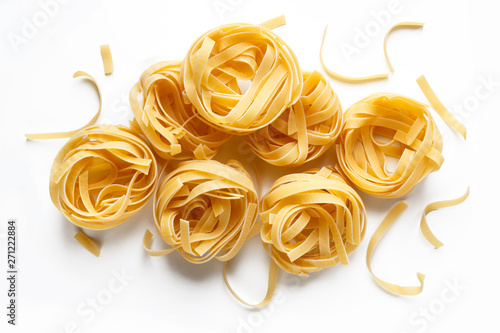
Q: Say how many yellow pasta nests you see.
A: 7